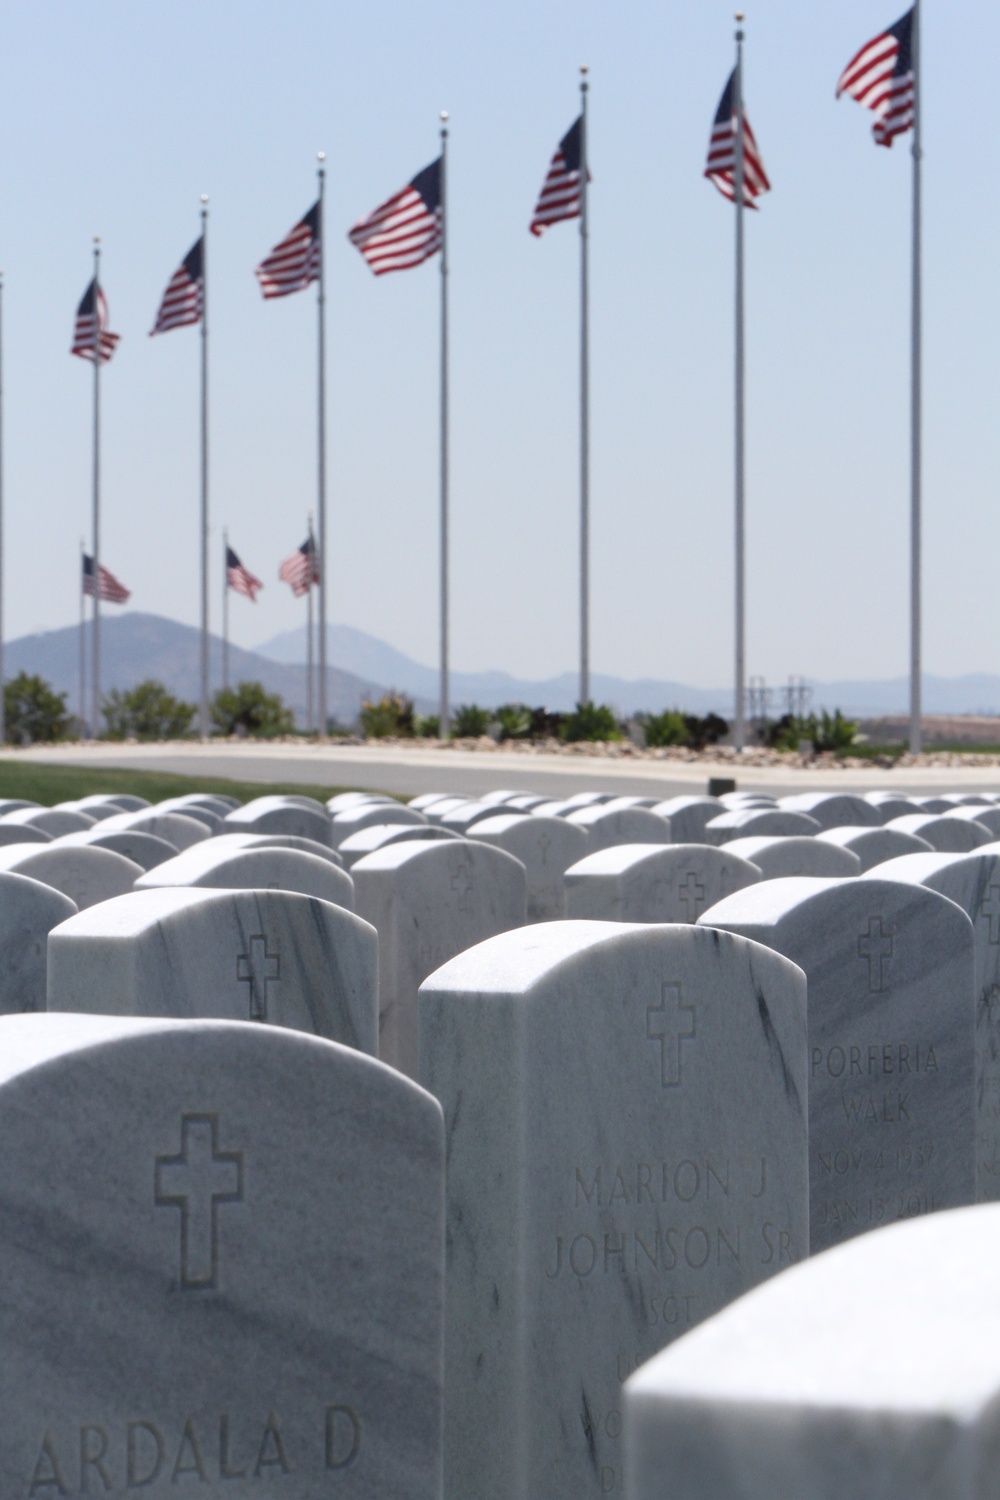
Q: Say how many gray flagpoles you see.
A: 11